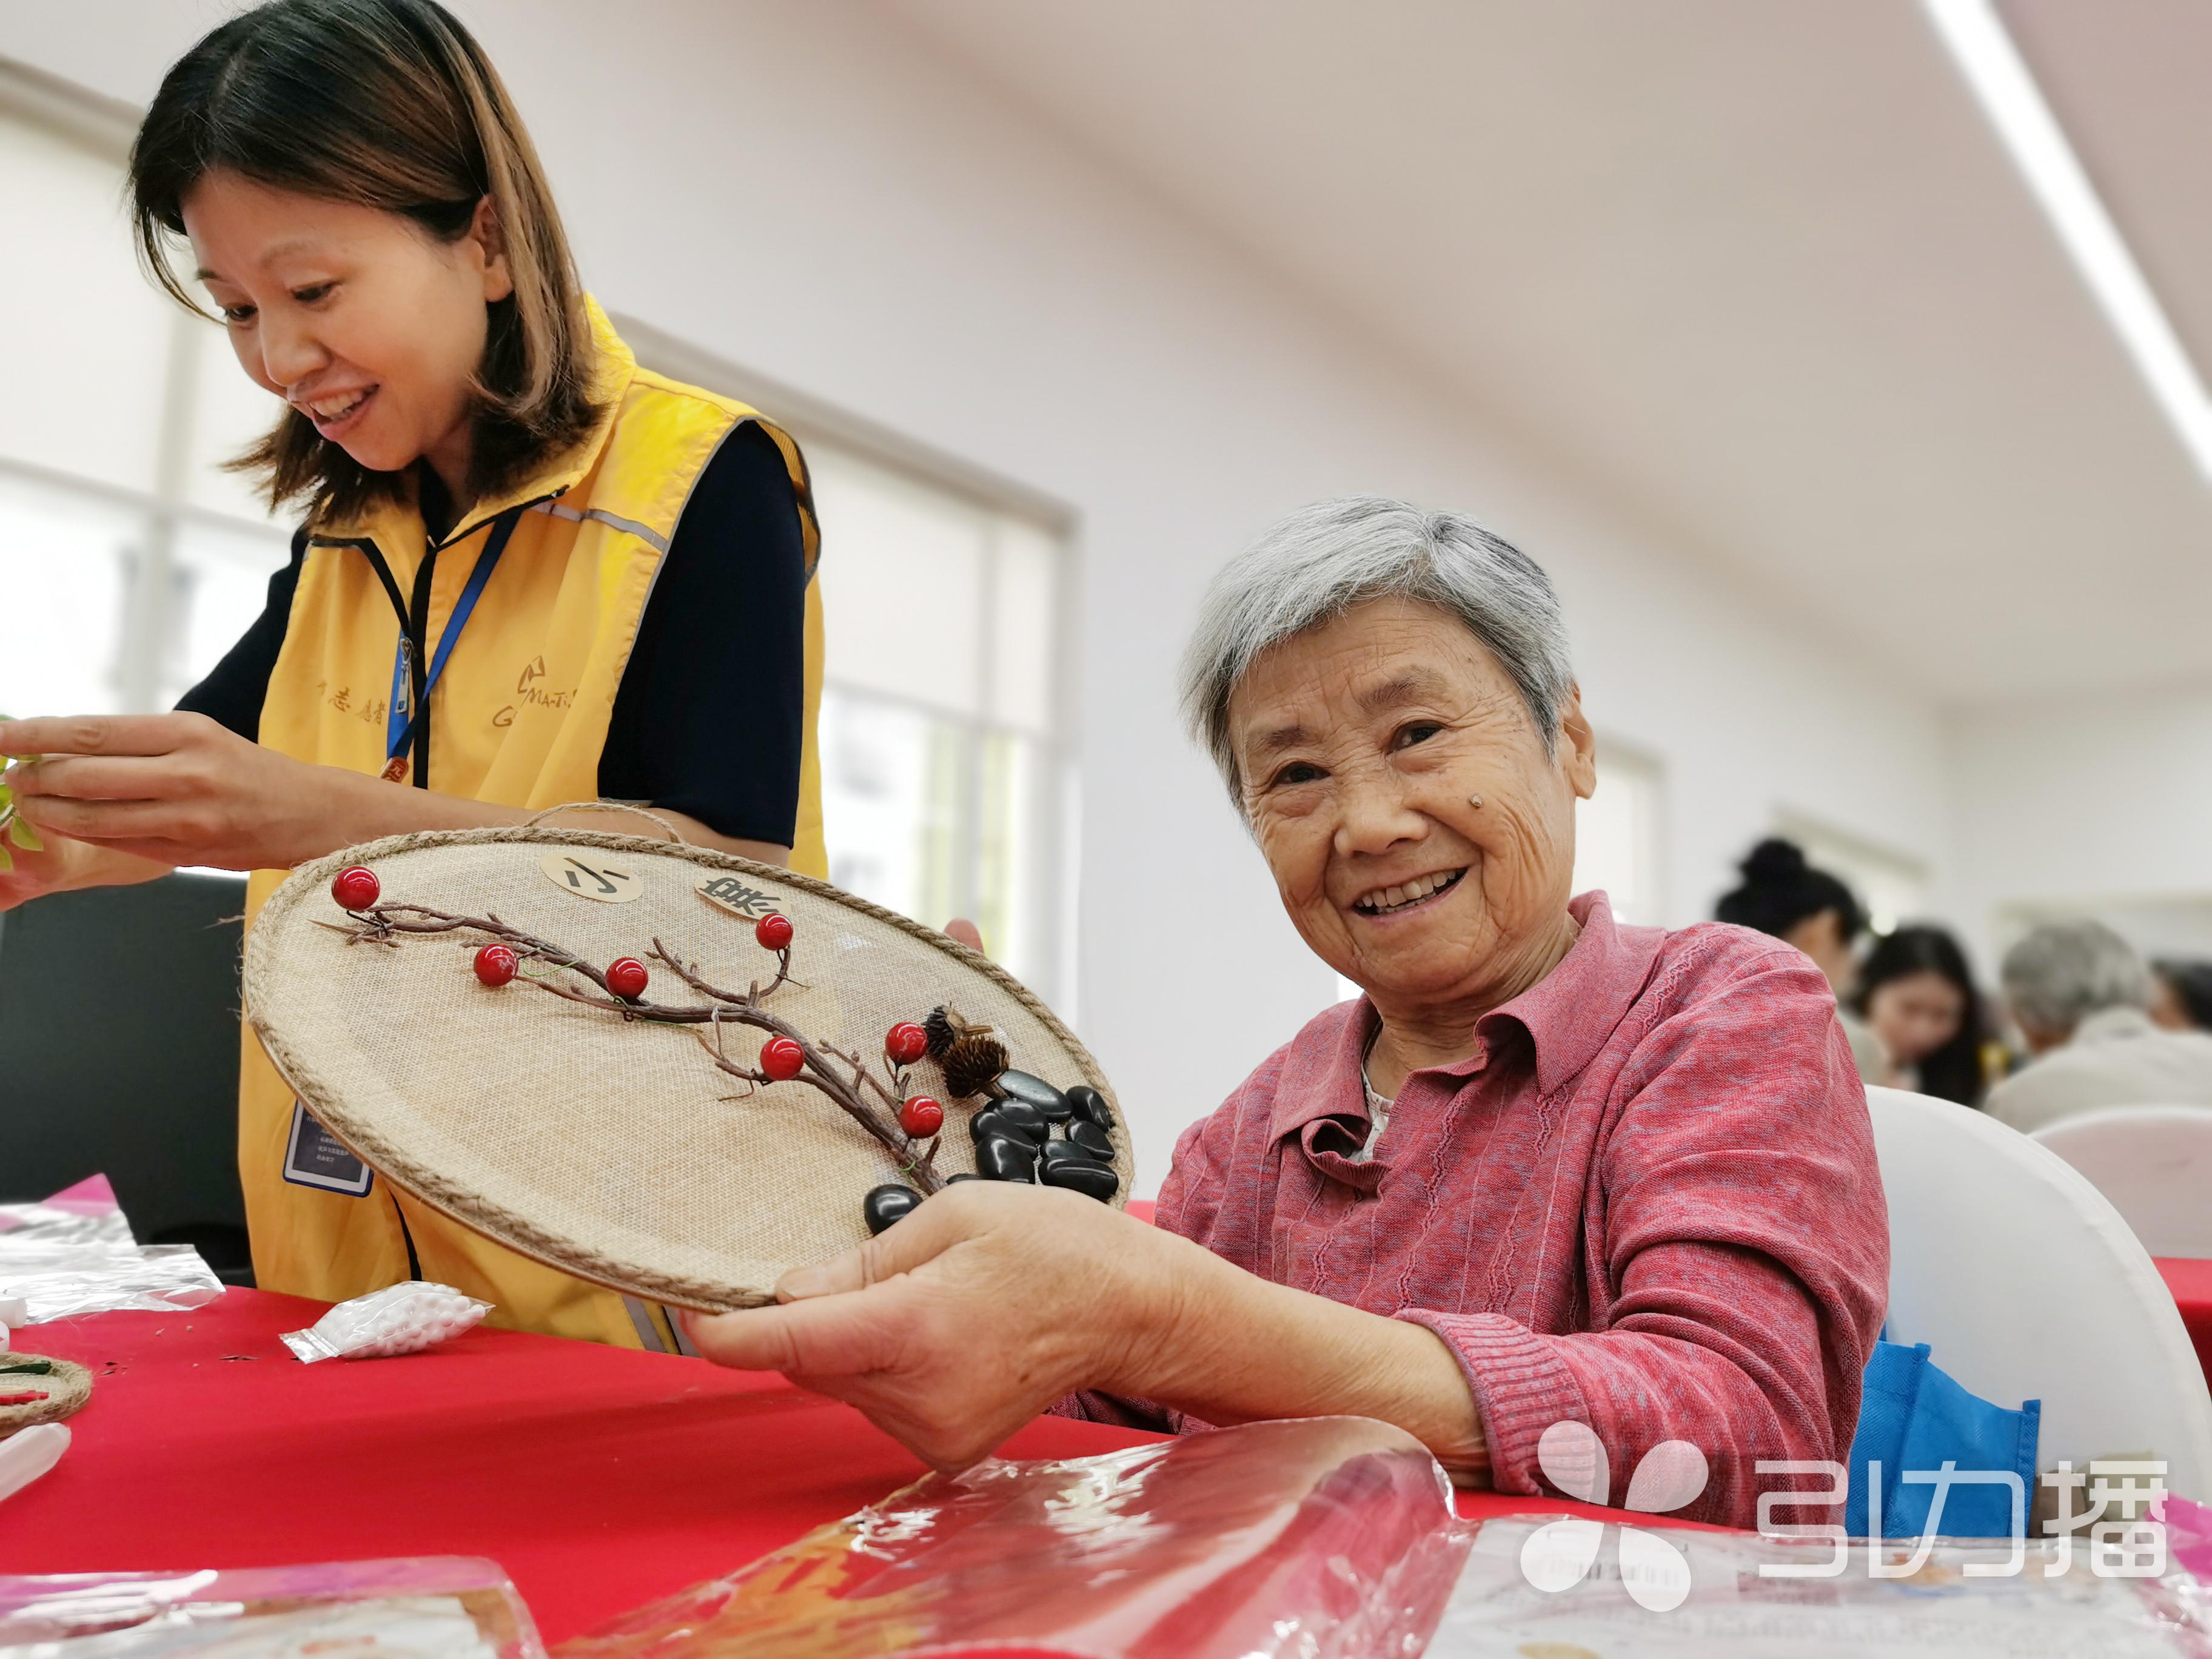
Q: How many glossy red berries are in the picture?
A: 7